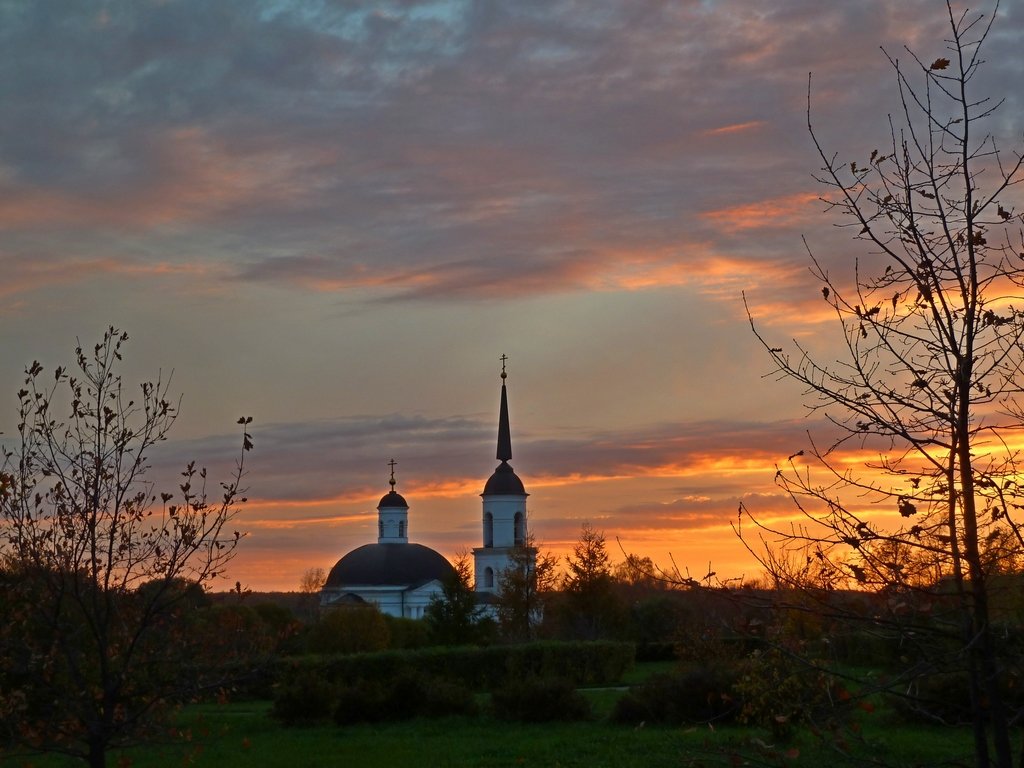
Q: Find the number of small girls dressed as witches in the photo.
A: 0